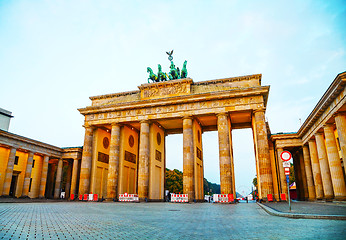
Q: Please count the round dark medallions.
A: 4